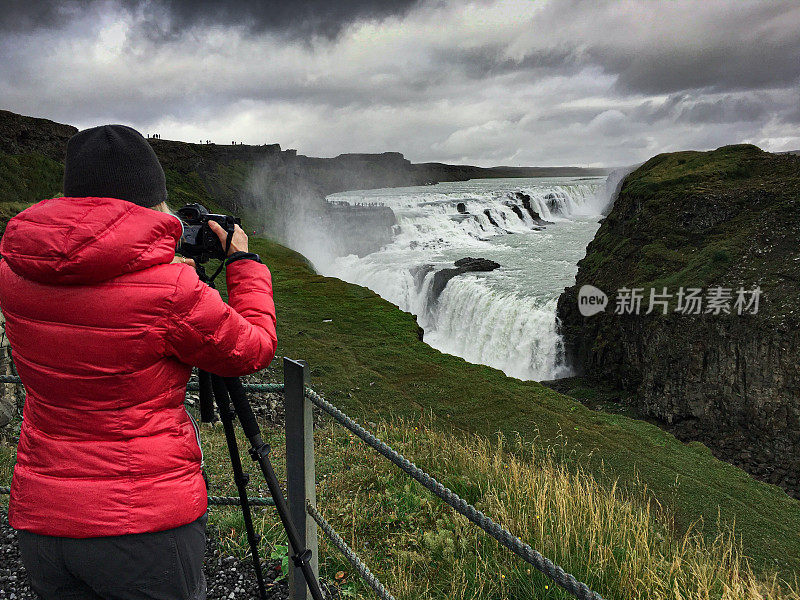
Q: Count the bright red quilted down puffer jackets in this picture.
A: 1